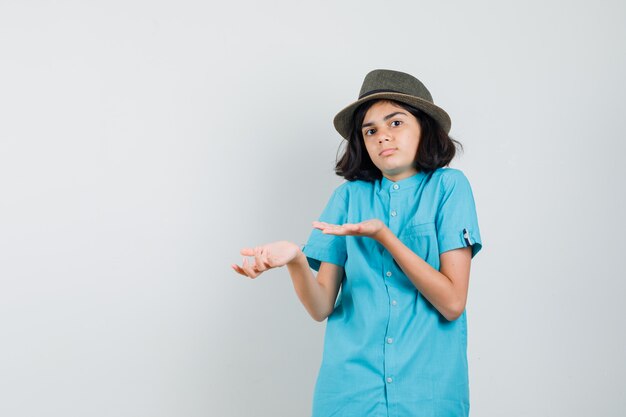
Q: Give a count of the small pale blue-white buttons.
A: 6